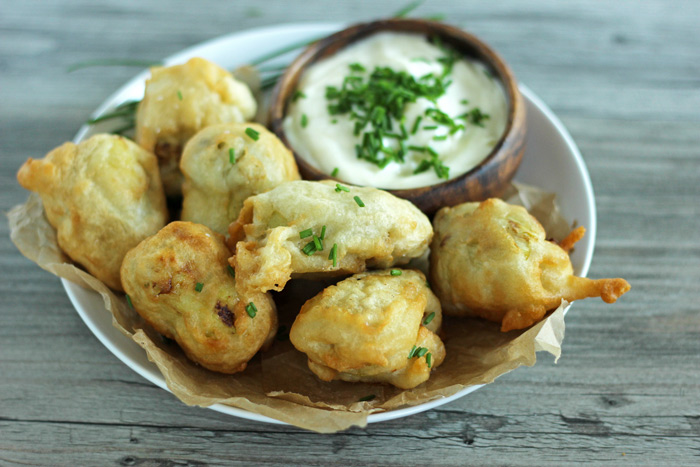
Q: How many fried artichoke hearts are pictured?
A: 7